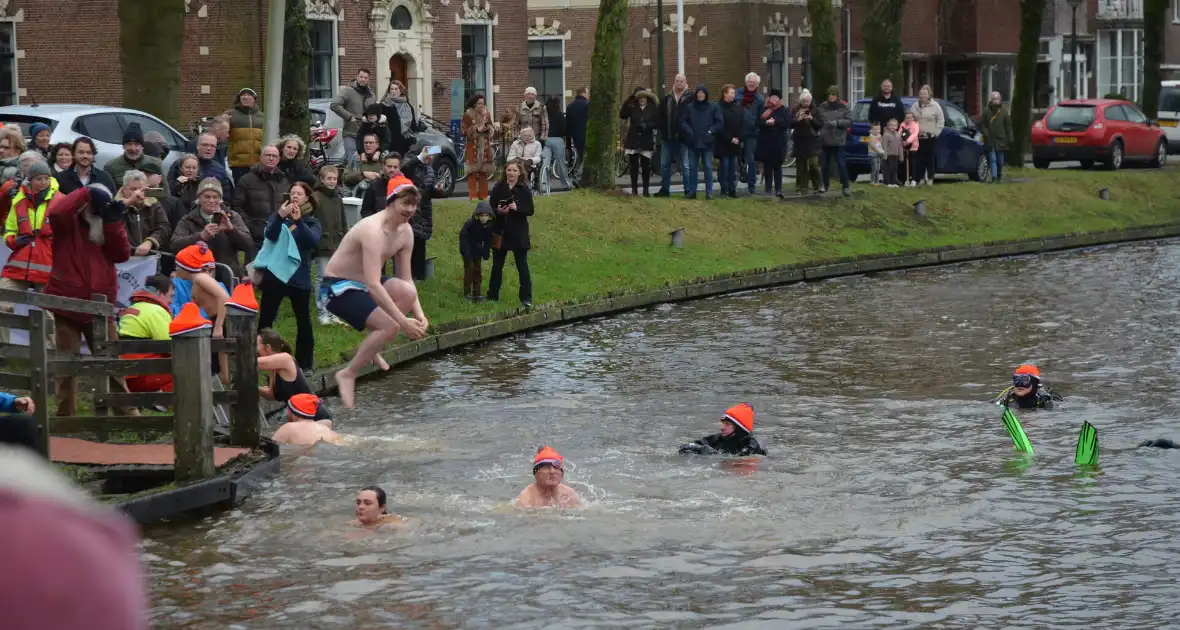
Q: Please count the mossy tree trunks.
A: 7